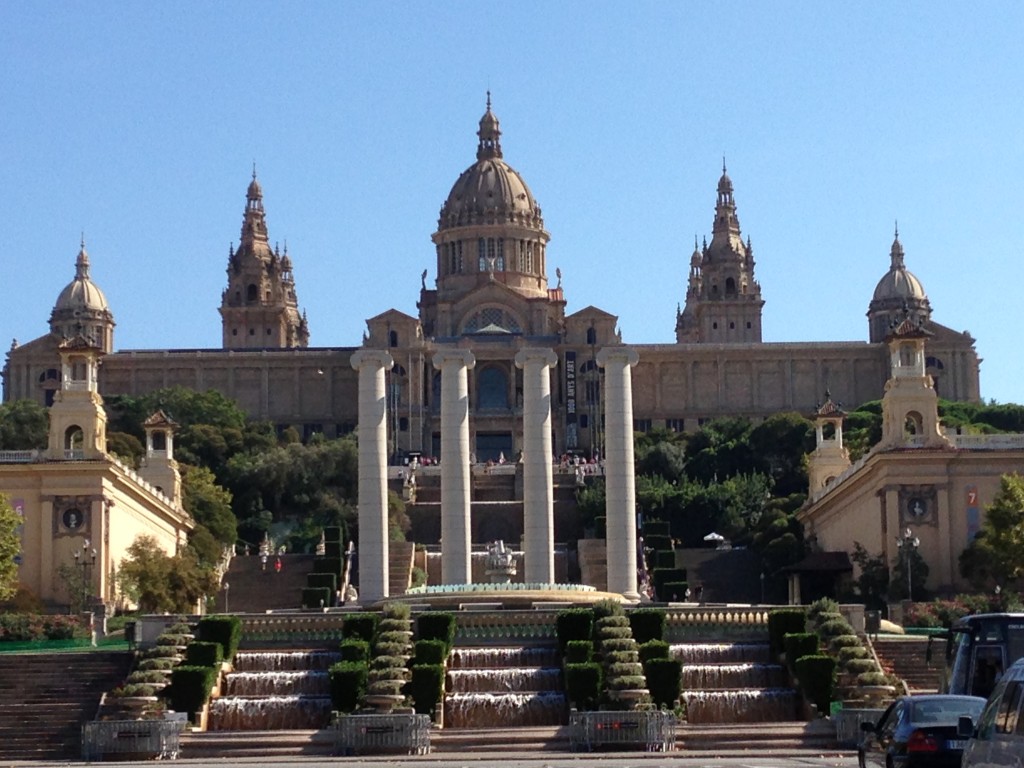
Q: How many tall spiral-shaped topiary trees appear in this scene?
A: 4